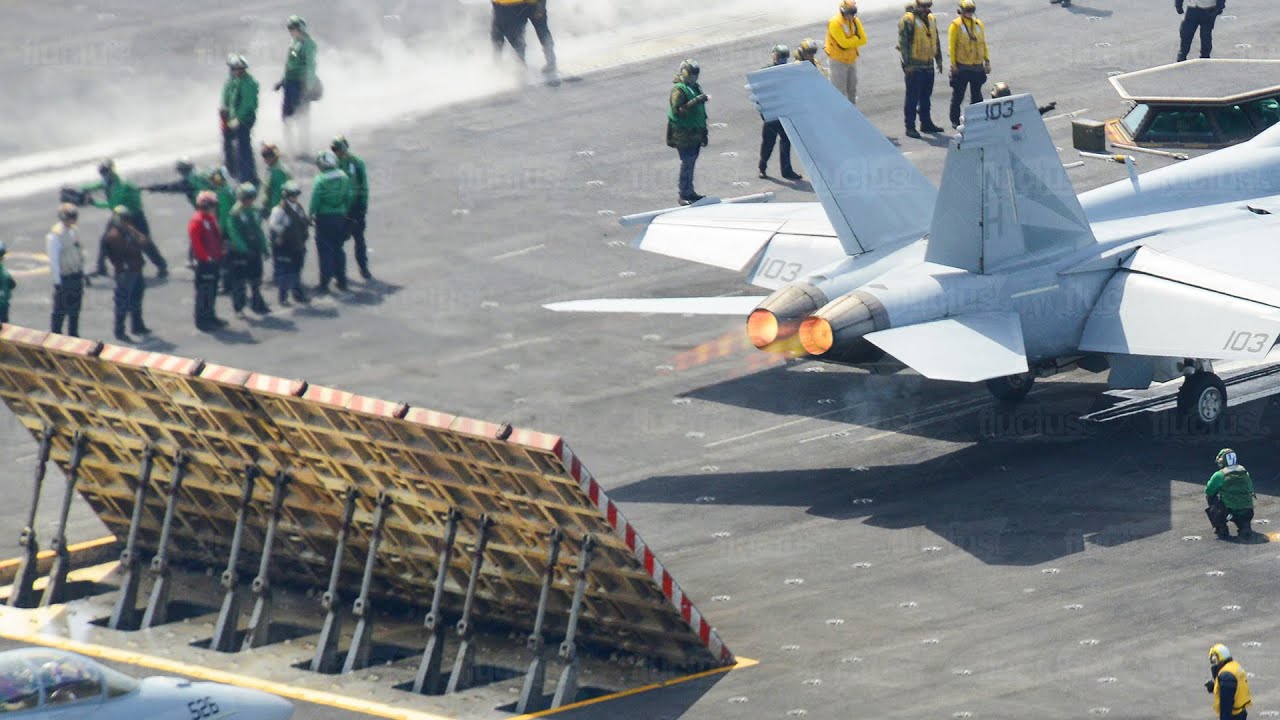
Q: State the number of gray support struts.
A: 12